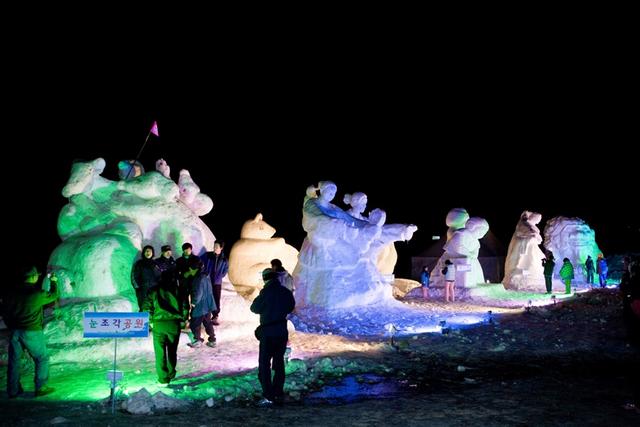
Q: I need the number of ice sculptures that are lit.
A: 6